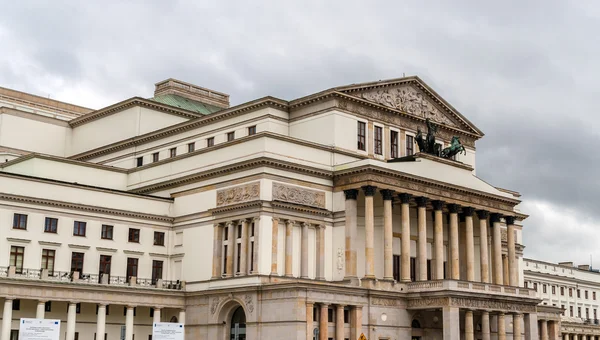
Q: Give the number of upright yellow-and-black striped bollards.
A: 0